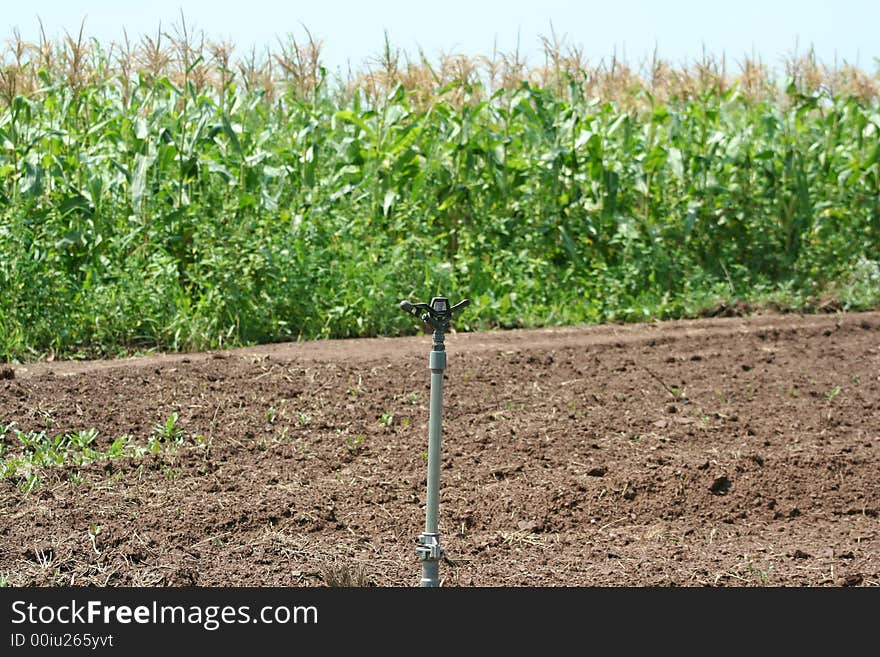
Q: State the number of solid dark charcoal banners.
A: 1